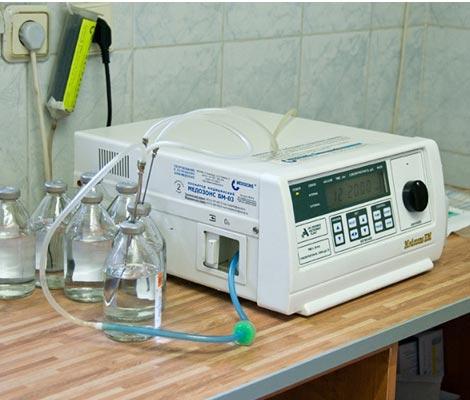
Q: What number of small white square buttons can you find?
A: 10